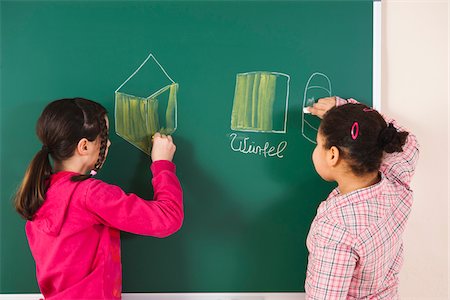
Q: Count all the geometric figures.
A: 3